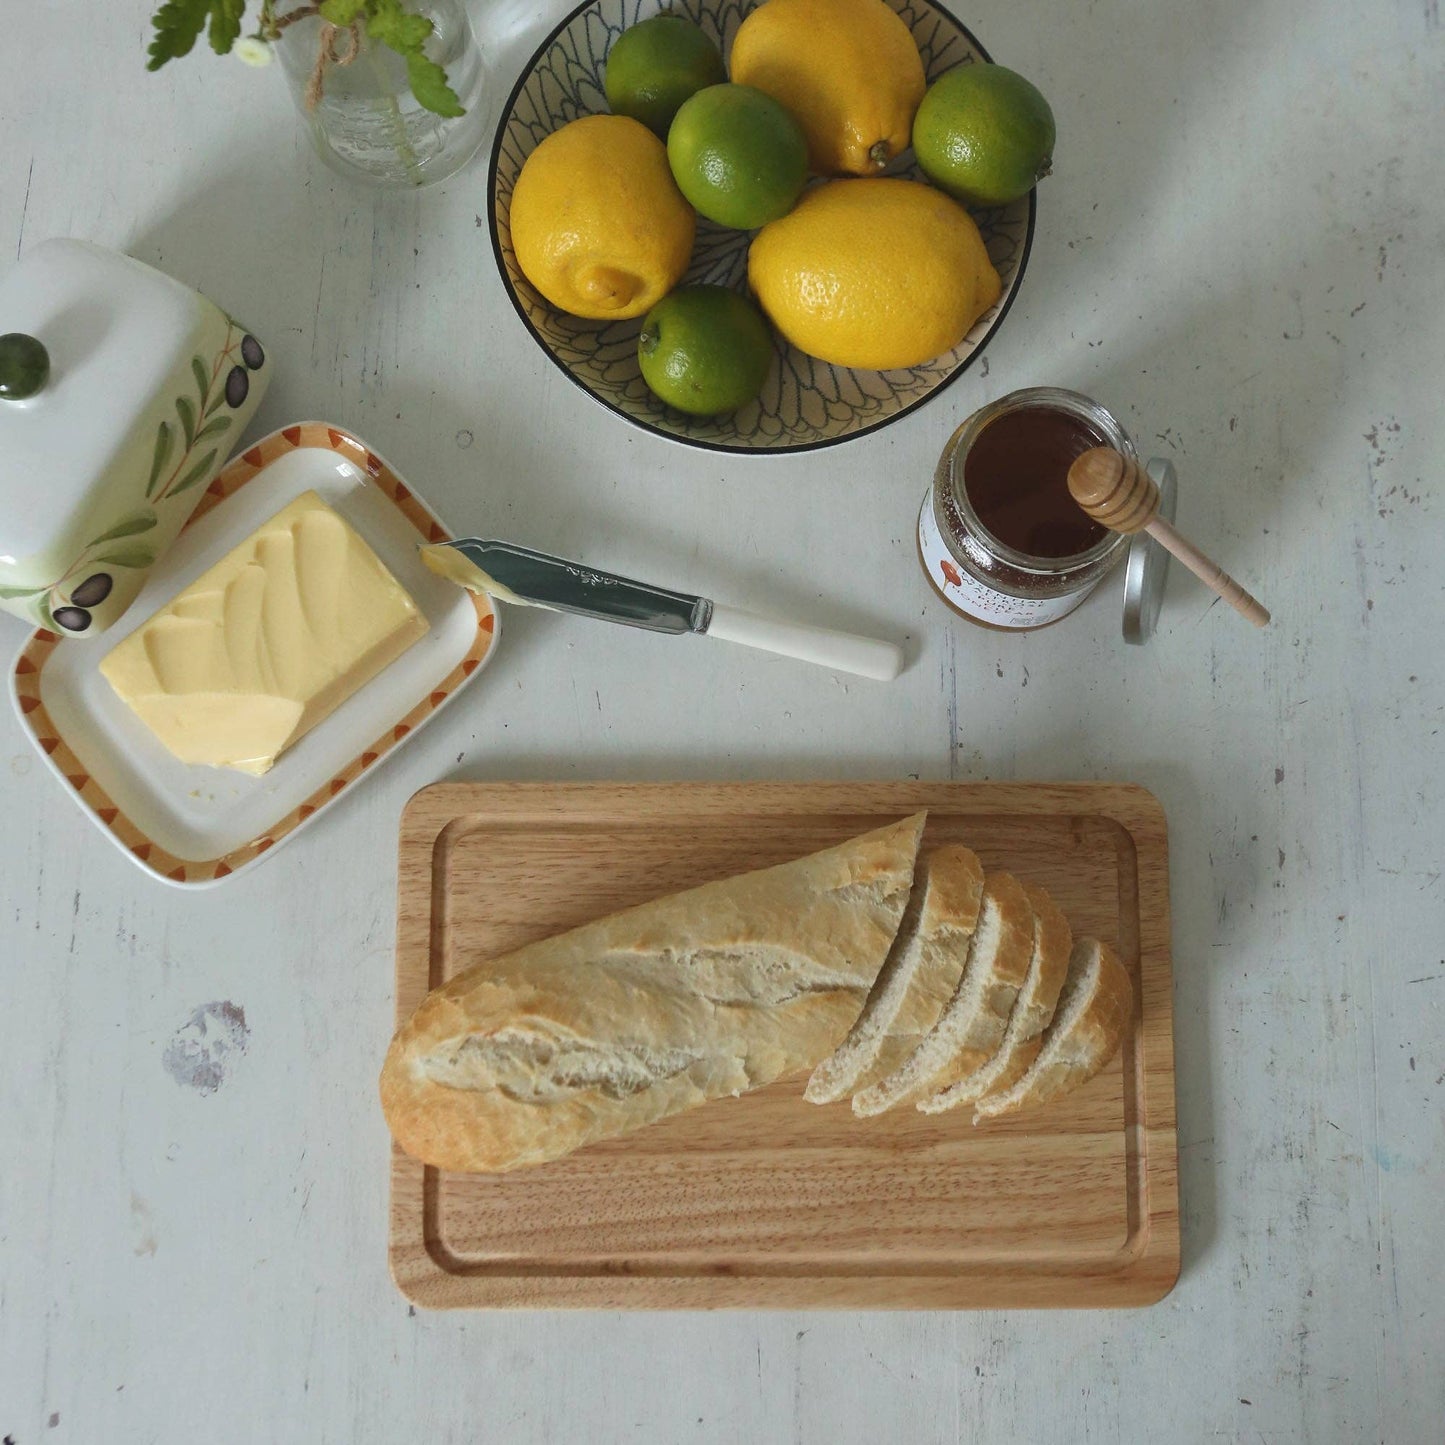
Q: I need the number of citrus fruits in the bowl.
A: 7